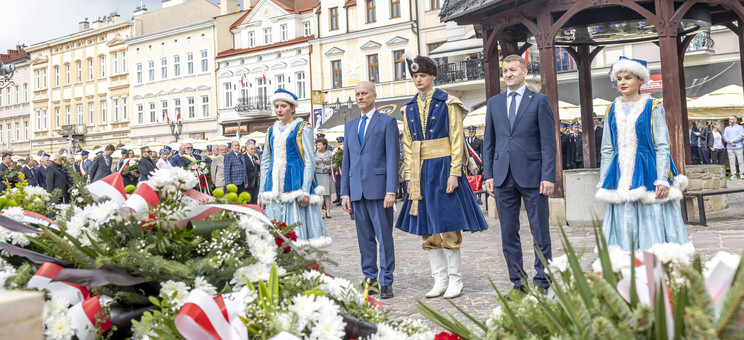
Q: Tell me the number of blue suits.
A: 2